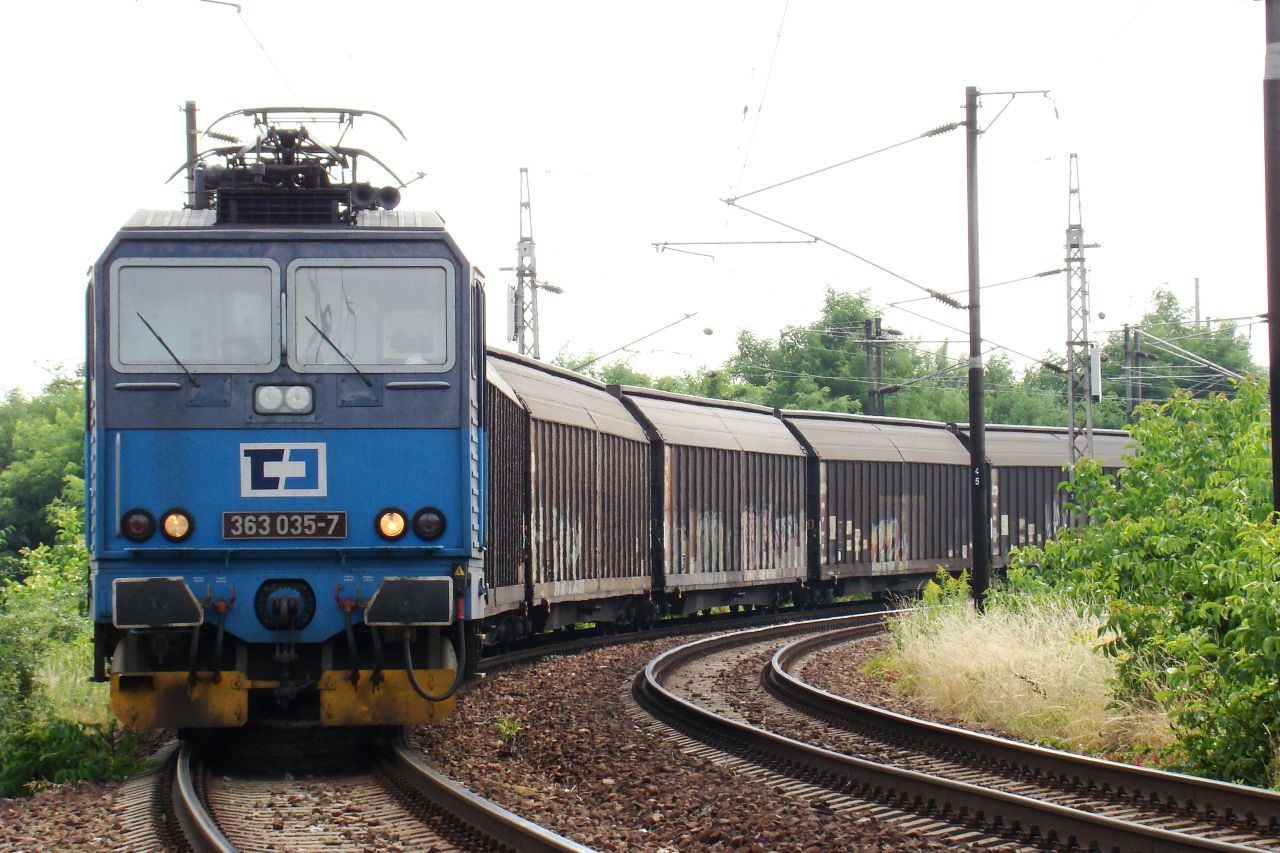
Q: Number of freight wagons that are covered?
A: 5